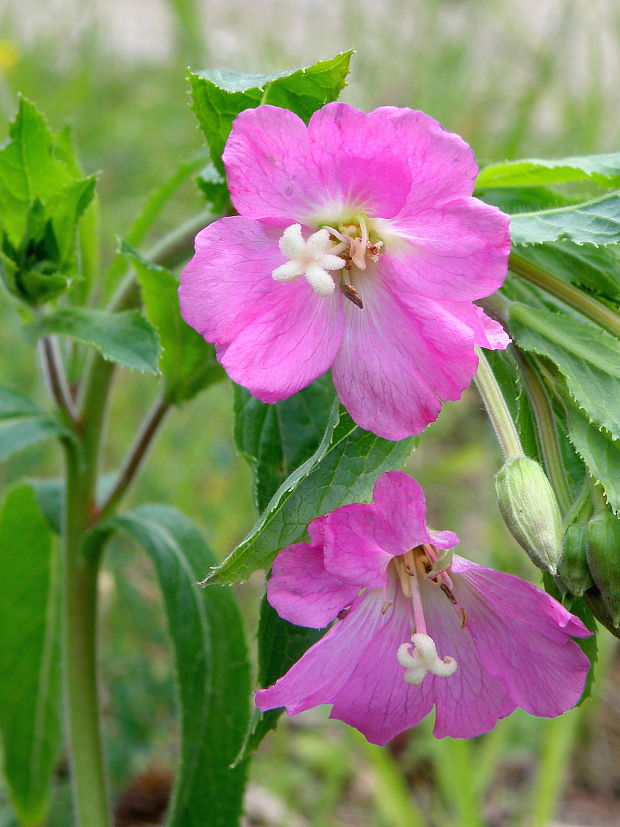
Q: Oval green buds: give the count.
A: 3